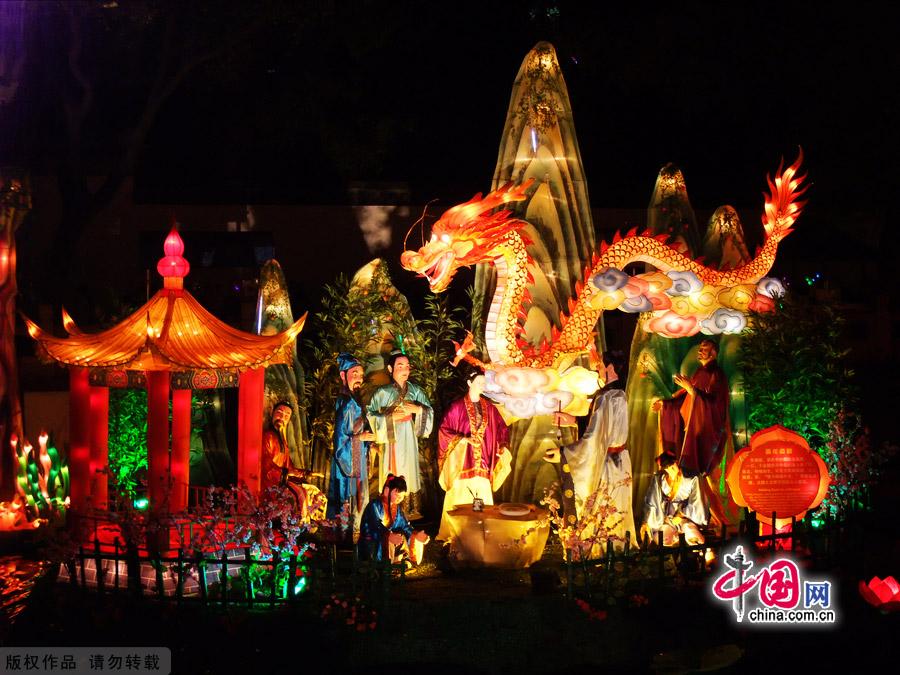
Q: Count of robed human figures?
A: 8